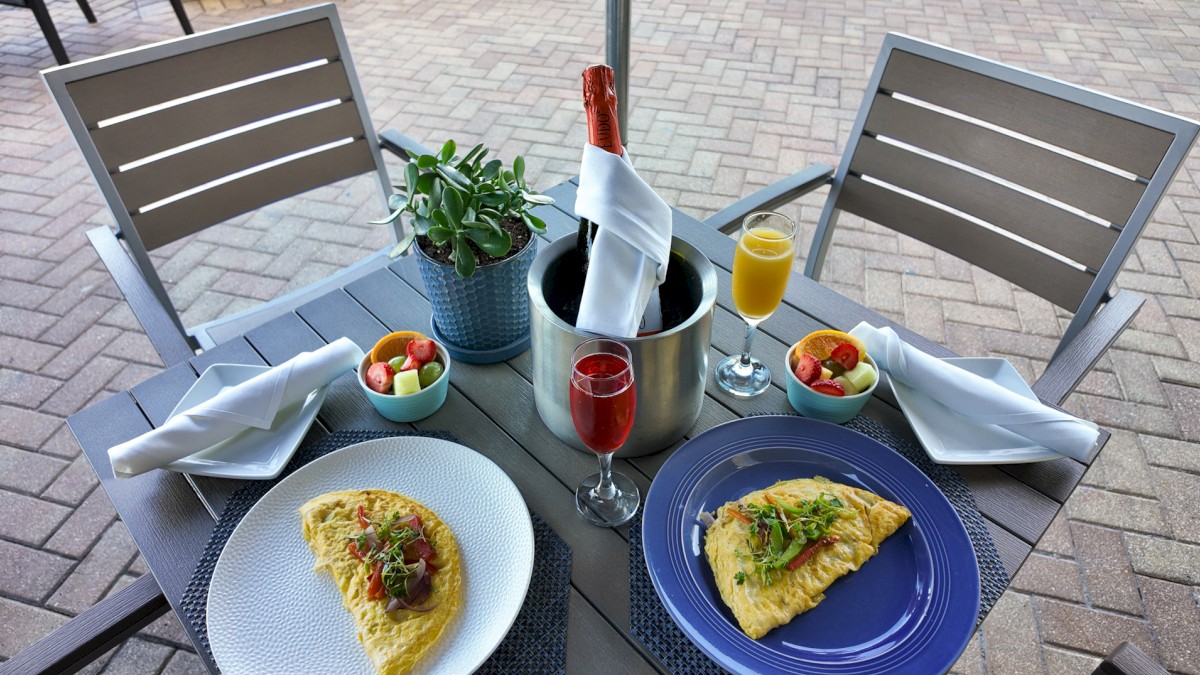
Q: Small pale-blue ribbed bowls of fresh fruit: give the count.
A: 2